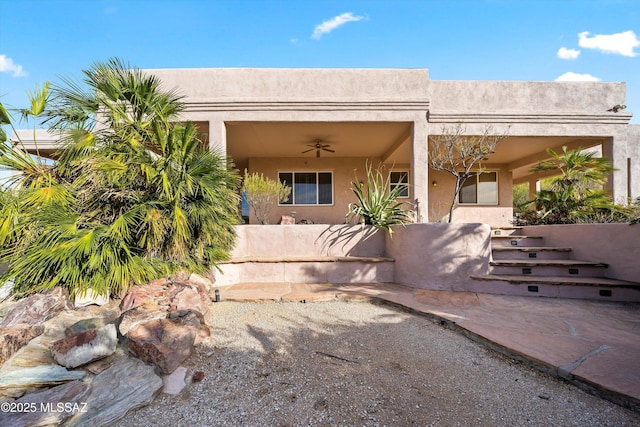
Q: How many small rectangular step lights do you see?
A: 7